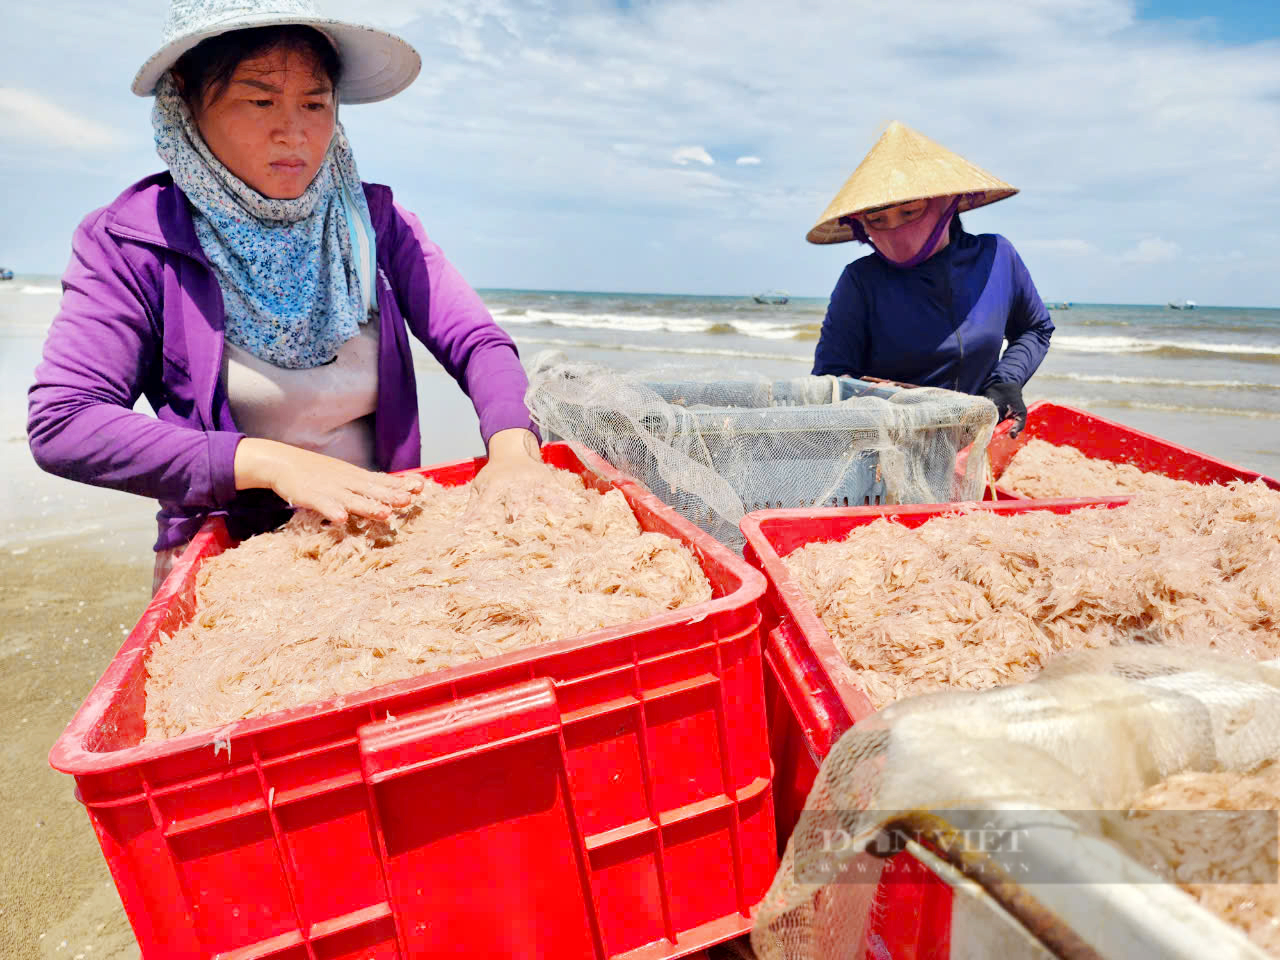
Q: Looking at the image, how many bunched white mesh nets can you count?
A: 2